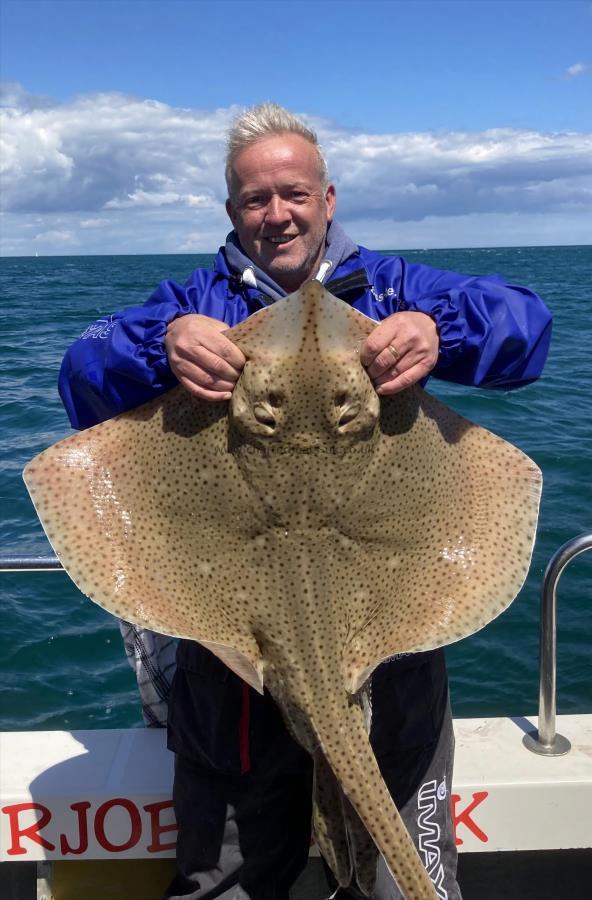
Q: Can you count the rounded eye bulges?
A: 2